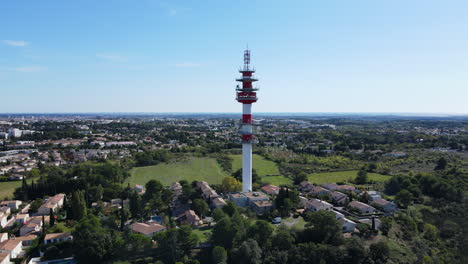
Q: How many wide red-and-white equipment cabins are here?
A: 1